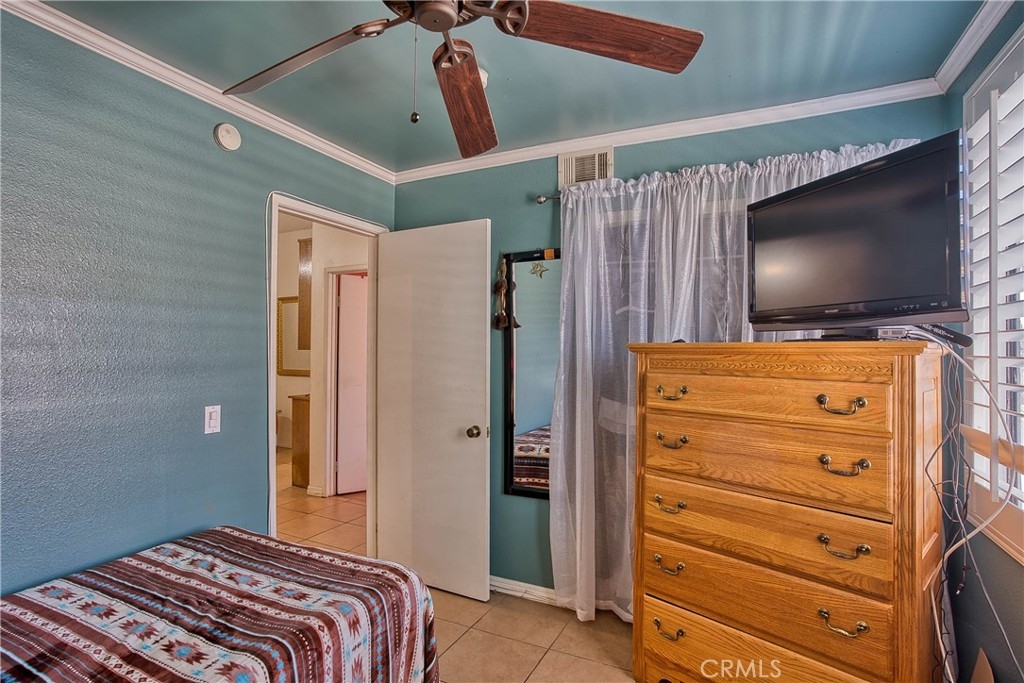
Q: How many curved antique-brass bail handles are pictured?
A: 9